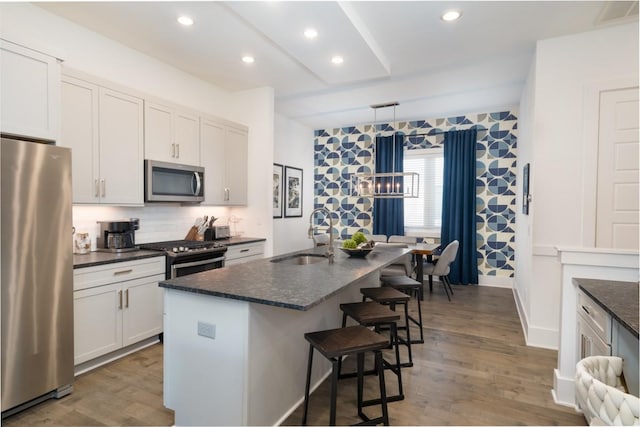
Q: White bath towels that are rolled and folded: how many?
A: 0